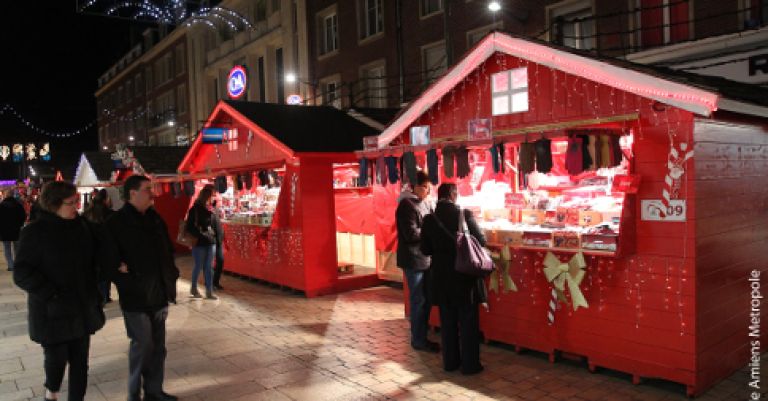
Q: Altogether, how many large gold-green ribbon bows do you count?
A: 2